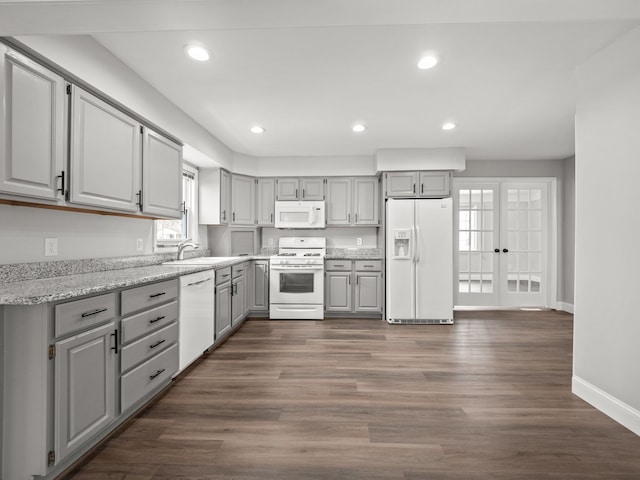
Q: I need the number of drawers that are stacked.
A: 4